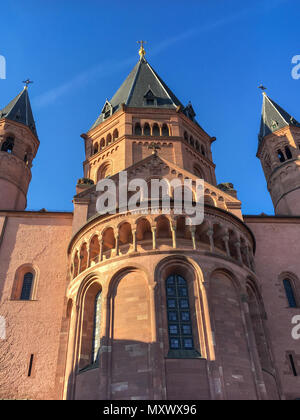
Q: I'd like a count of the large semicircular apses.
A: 1